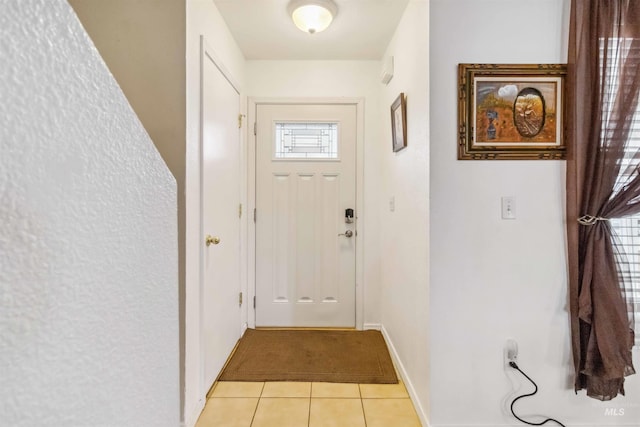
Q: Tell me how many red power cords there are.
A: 0